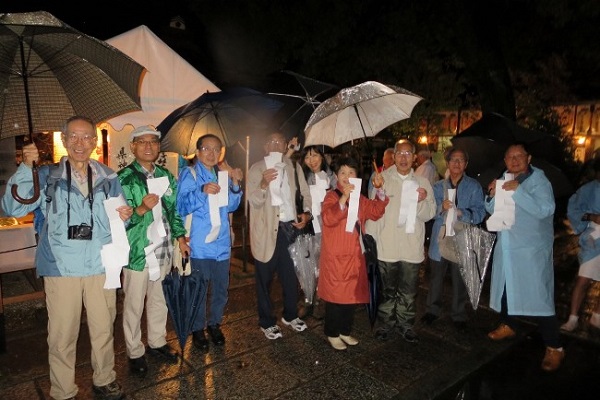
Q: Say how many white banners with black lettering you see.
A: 2